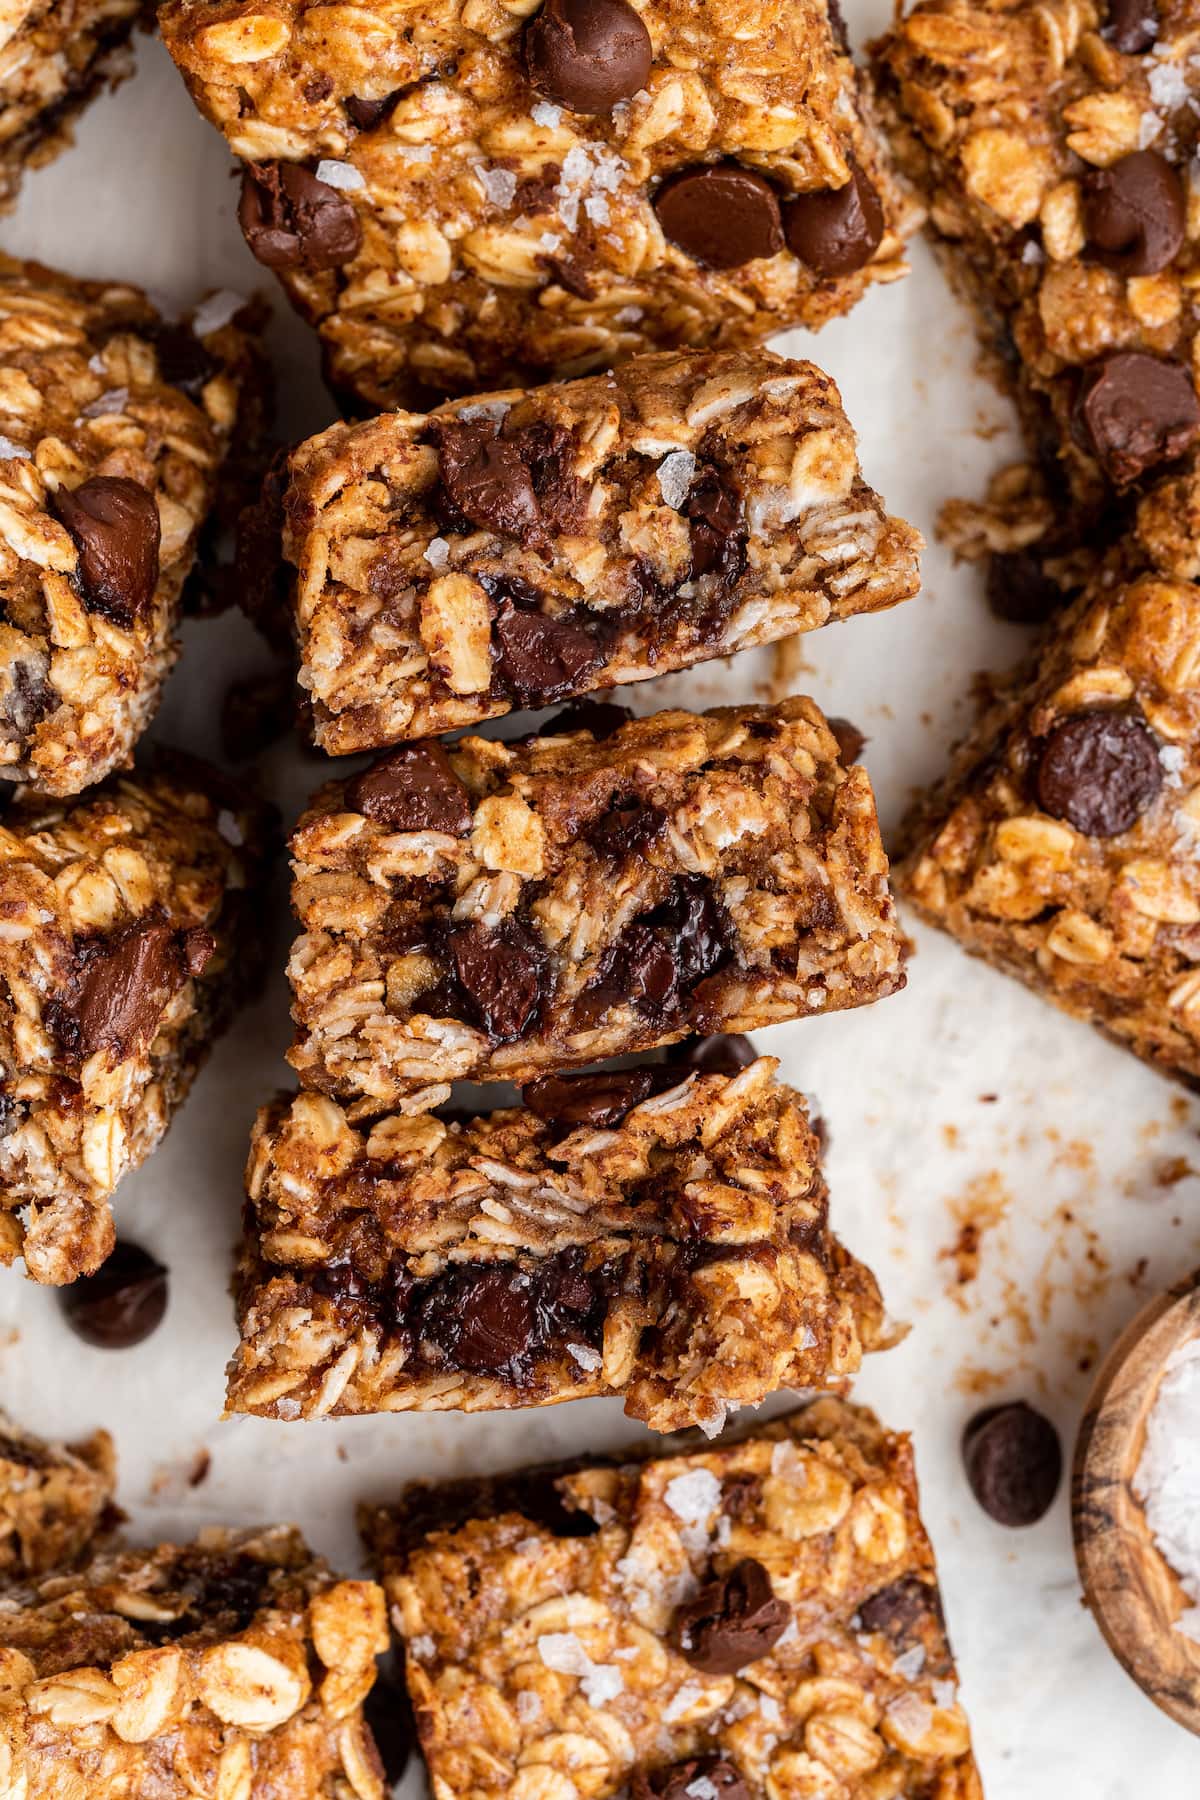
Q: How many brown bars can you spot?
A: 12